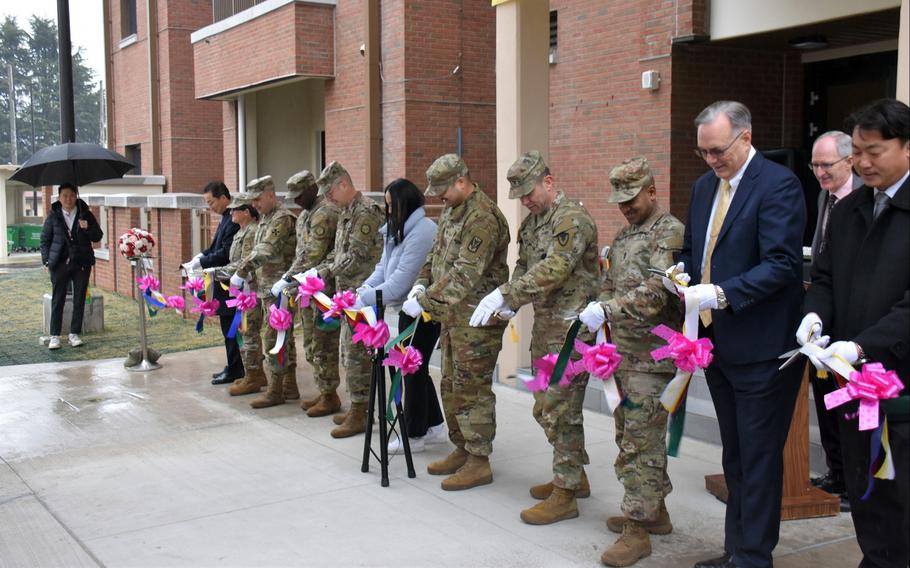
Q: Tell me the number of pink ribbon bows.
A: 14